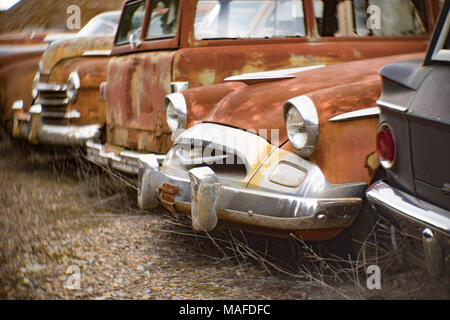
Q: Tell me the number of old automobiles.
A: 5